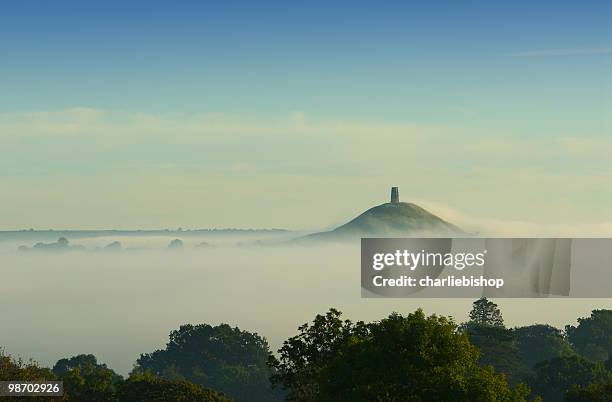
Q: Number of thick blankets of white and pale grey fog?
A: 1